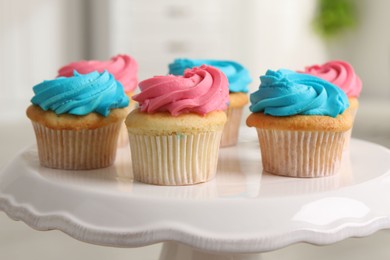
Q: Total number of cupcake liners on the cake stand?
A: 6